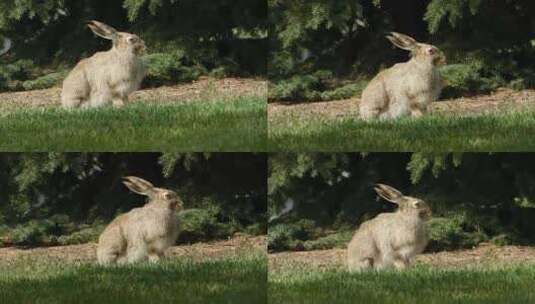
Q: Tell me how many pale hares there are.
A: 4